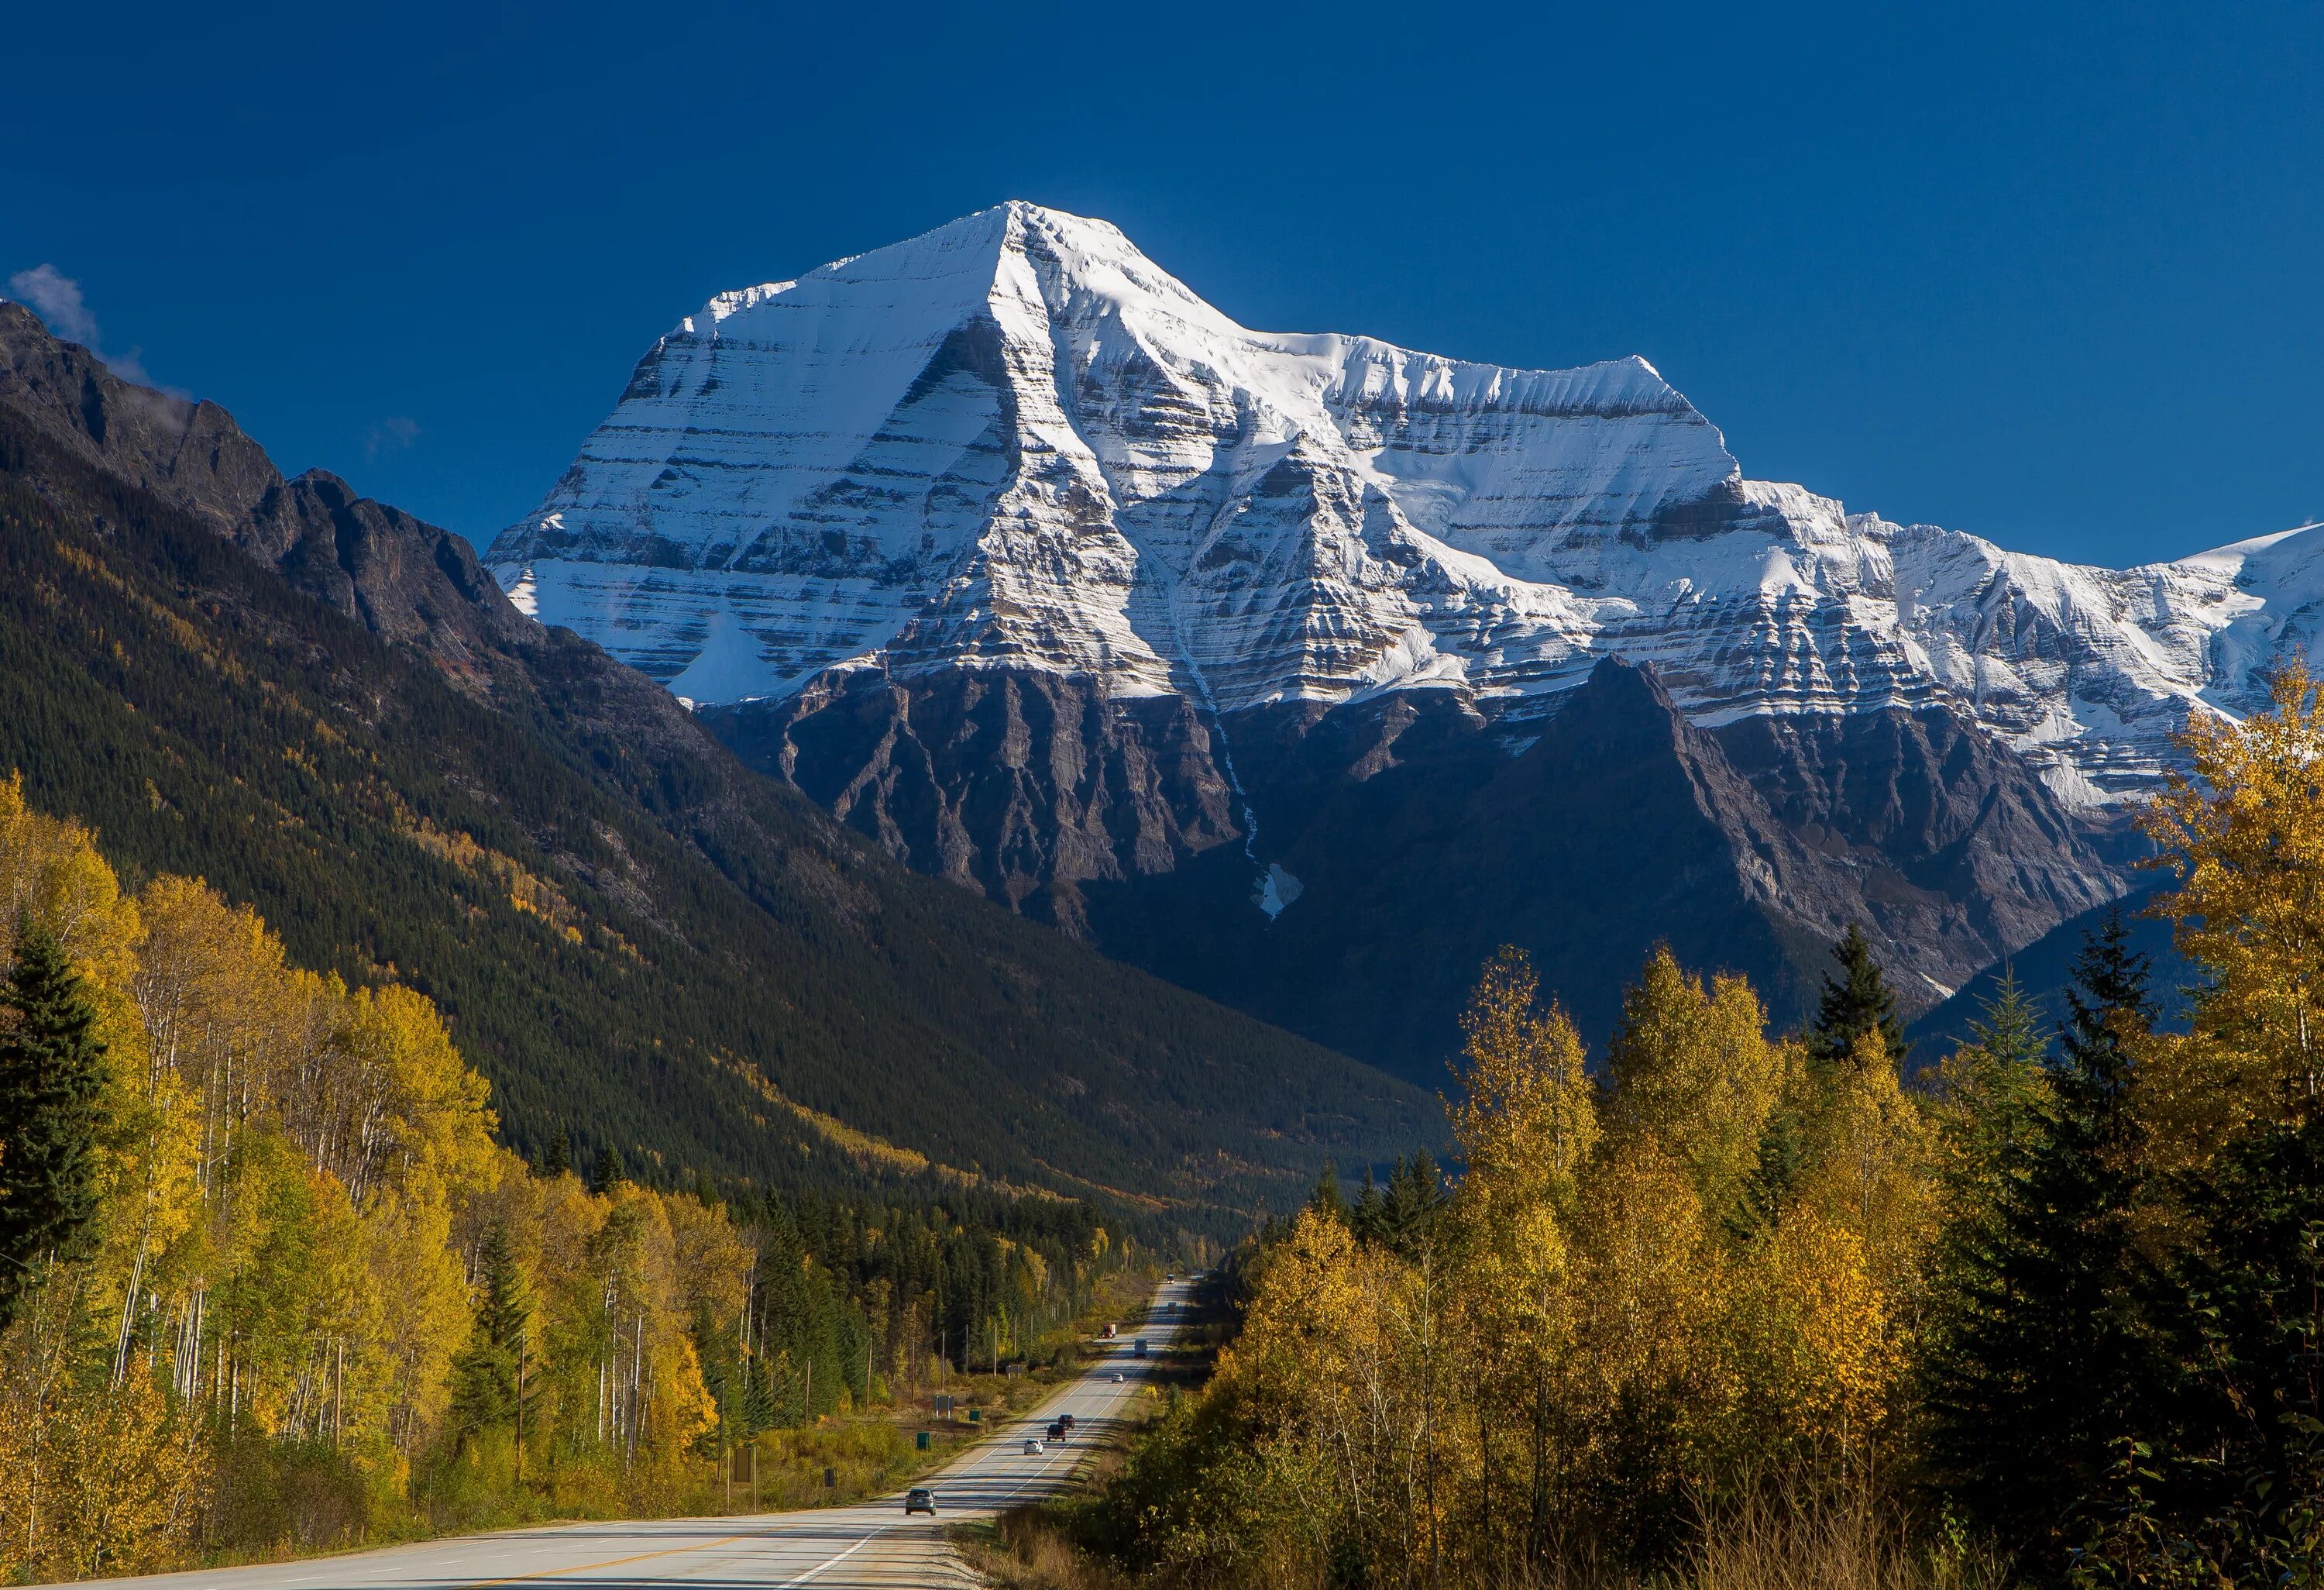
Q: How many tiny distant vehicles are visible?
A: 9